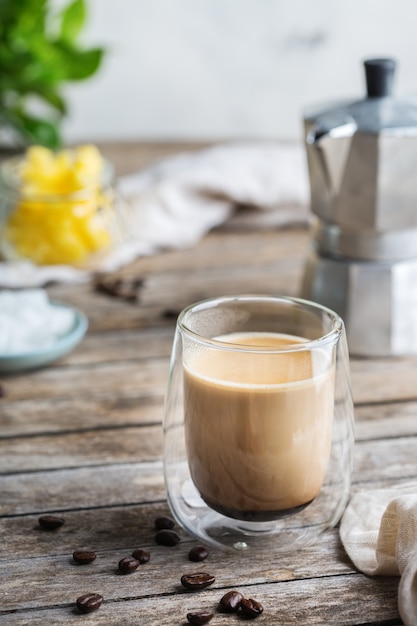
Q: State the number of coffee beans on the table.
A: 12